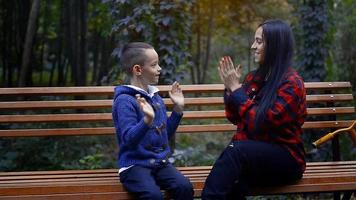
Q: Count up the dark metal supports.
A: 1